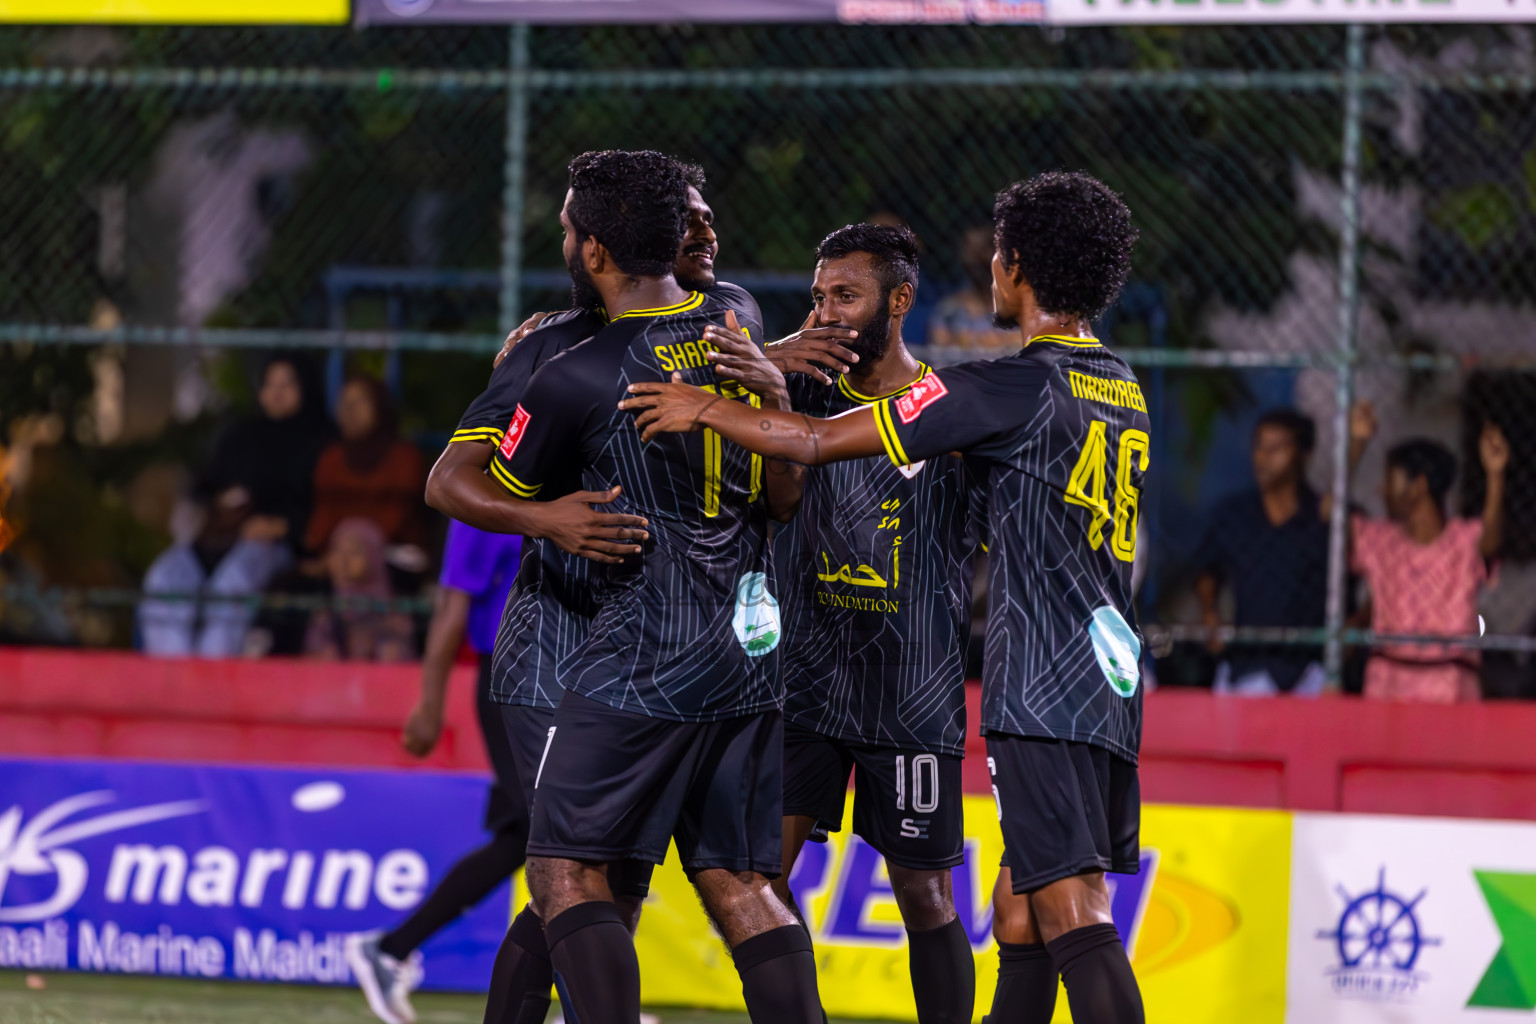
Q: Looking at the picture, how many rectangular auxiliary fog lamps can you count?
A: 0